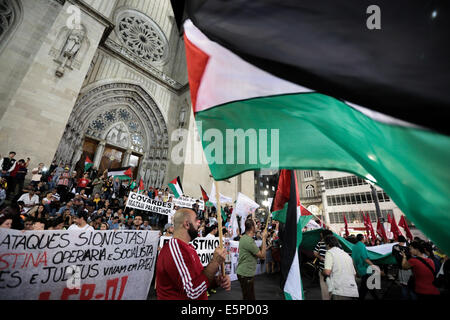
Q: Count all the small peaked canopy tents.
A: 0